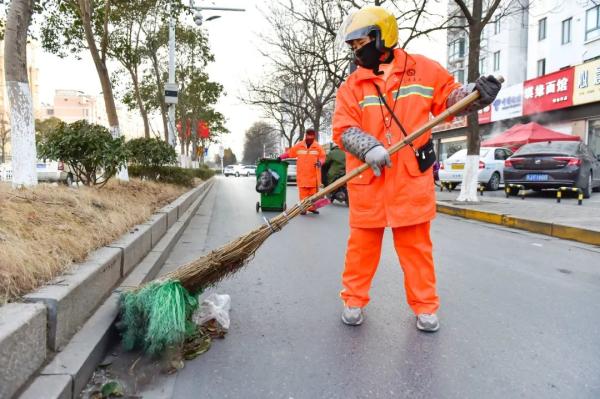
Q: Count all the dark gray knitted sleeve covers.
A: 2